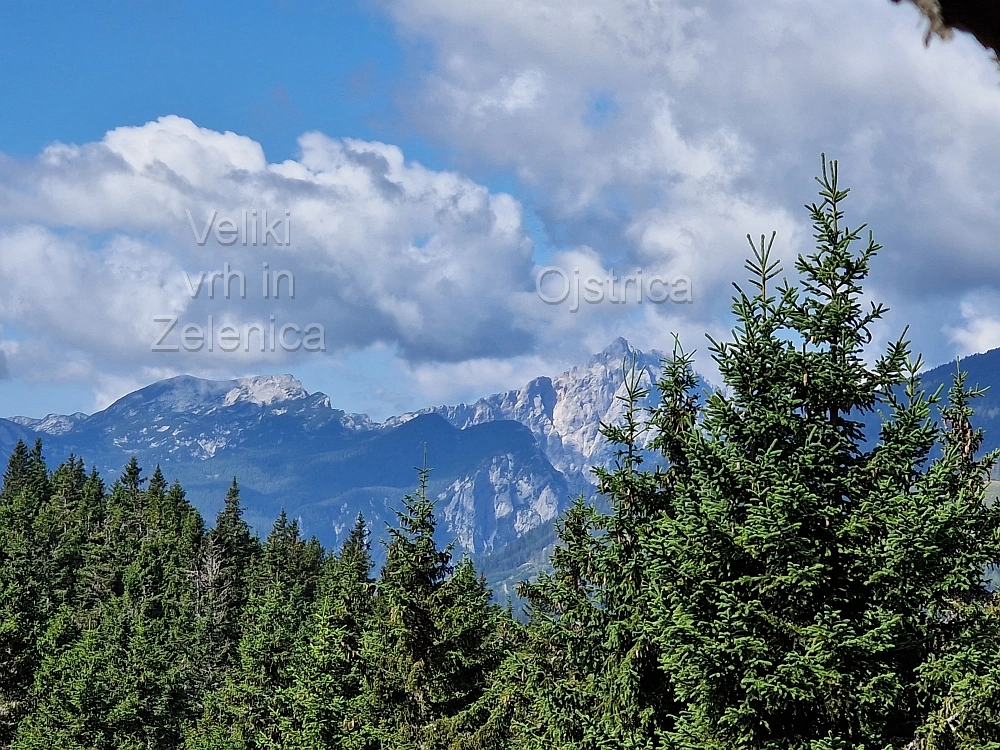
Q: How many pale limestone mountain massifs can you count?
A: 2